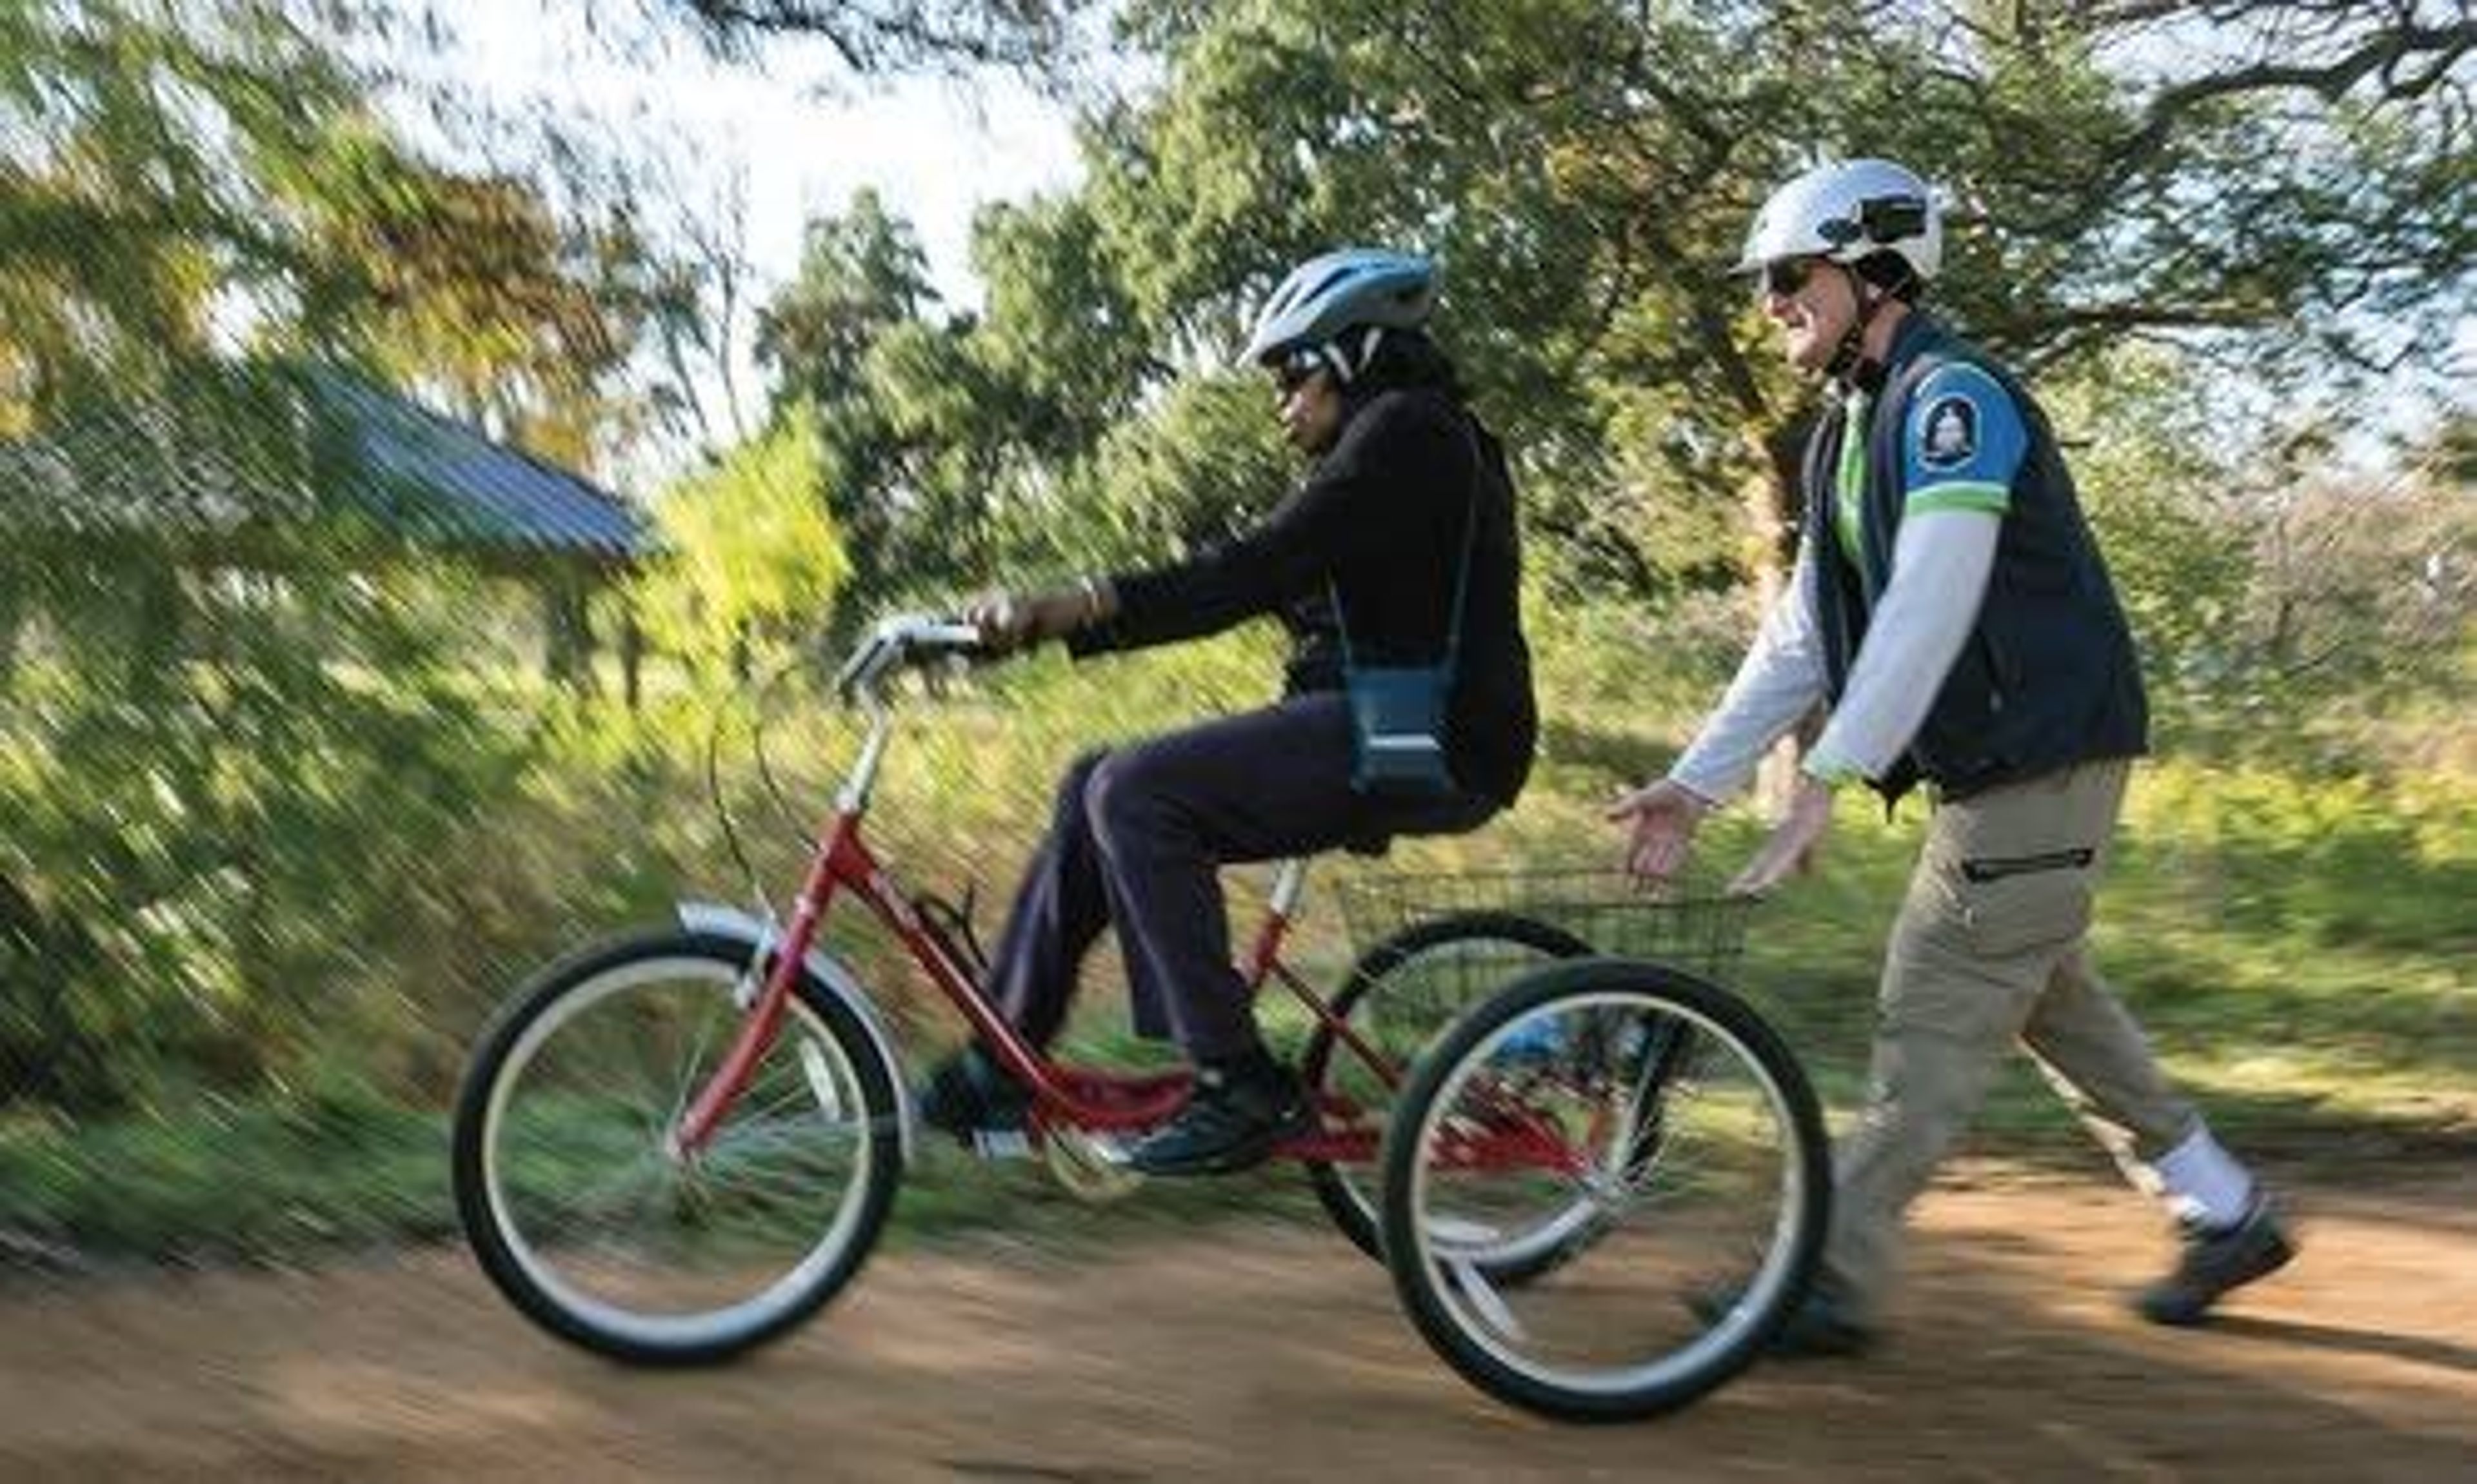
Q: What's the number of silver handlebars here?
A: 1